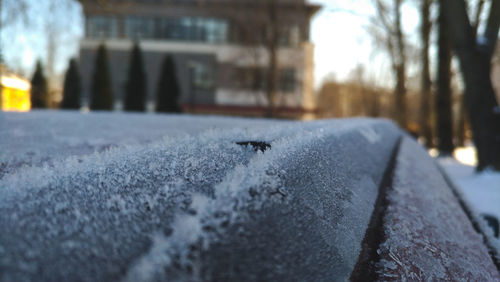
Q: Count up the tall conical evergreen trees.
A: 5